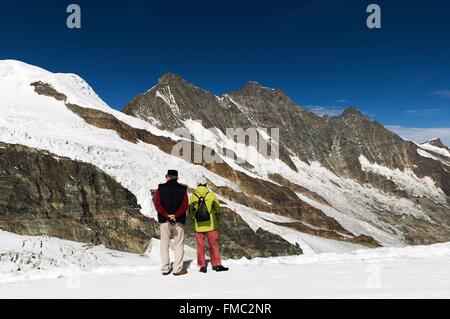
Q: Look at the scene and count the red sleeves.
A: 2